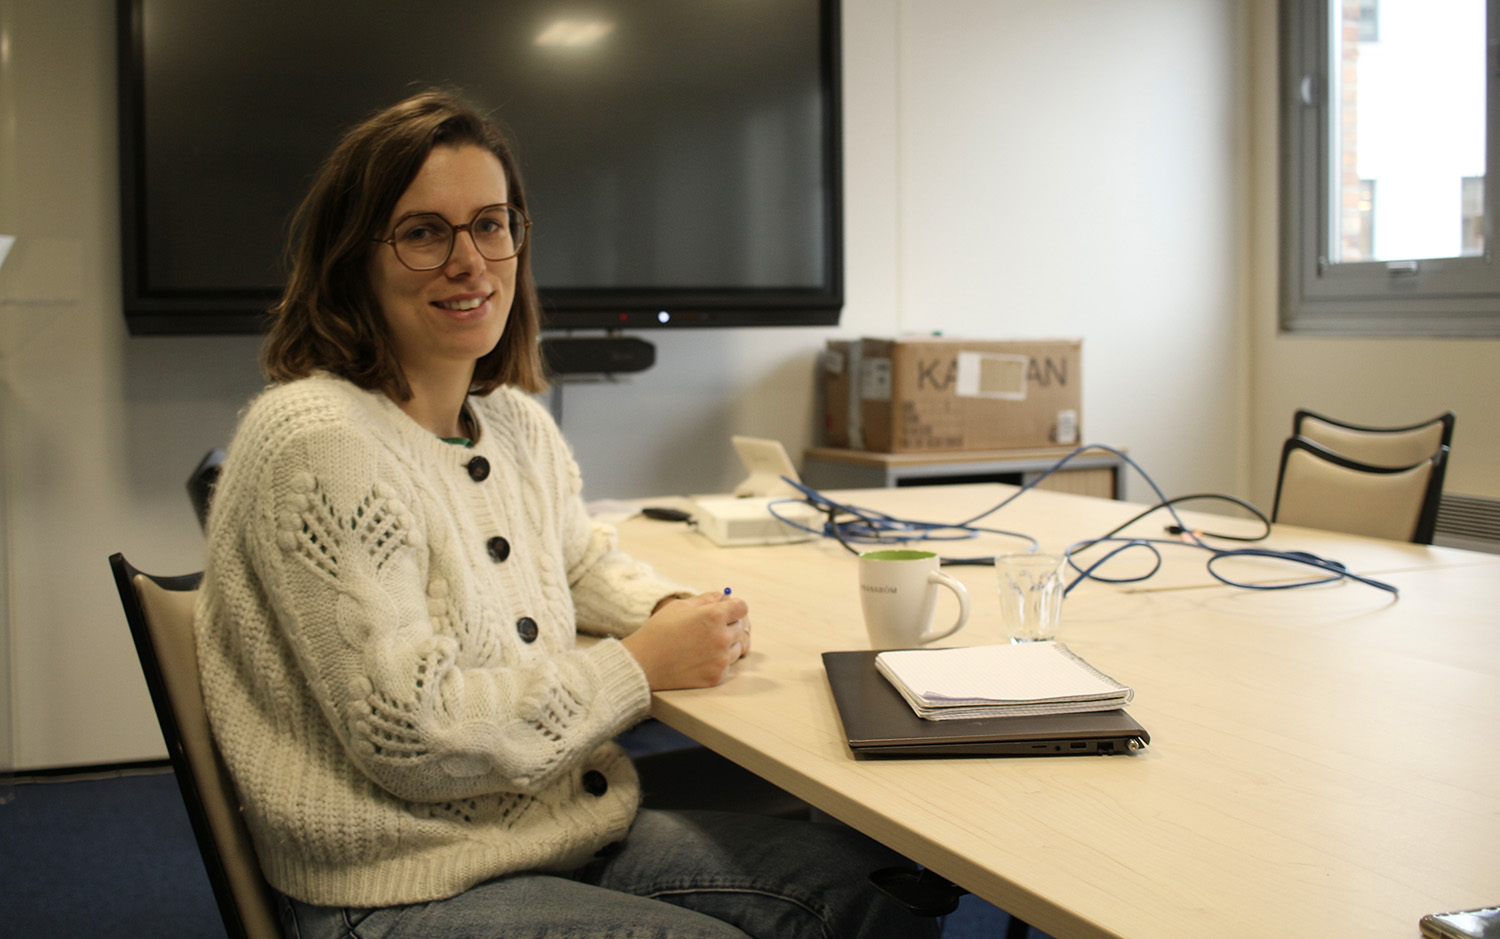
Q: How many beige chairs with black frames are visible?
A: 3